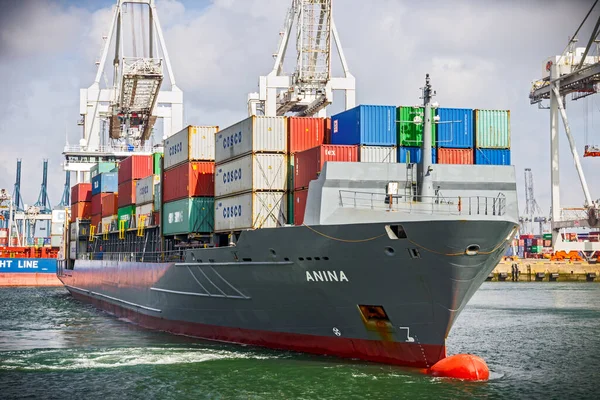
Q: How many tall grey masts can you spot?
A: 1